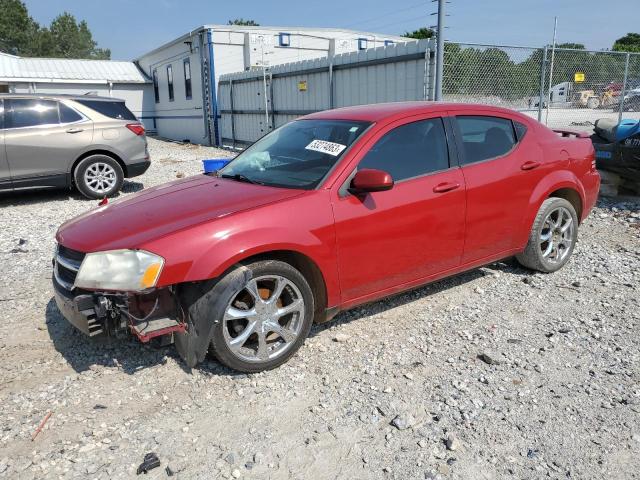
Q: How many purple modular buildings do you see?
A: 0